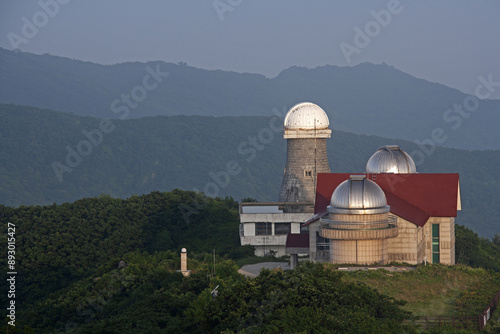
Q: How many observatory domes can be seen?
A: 3